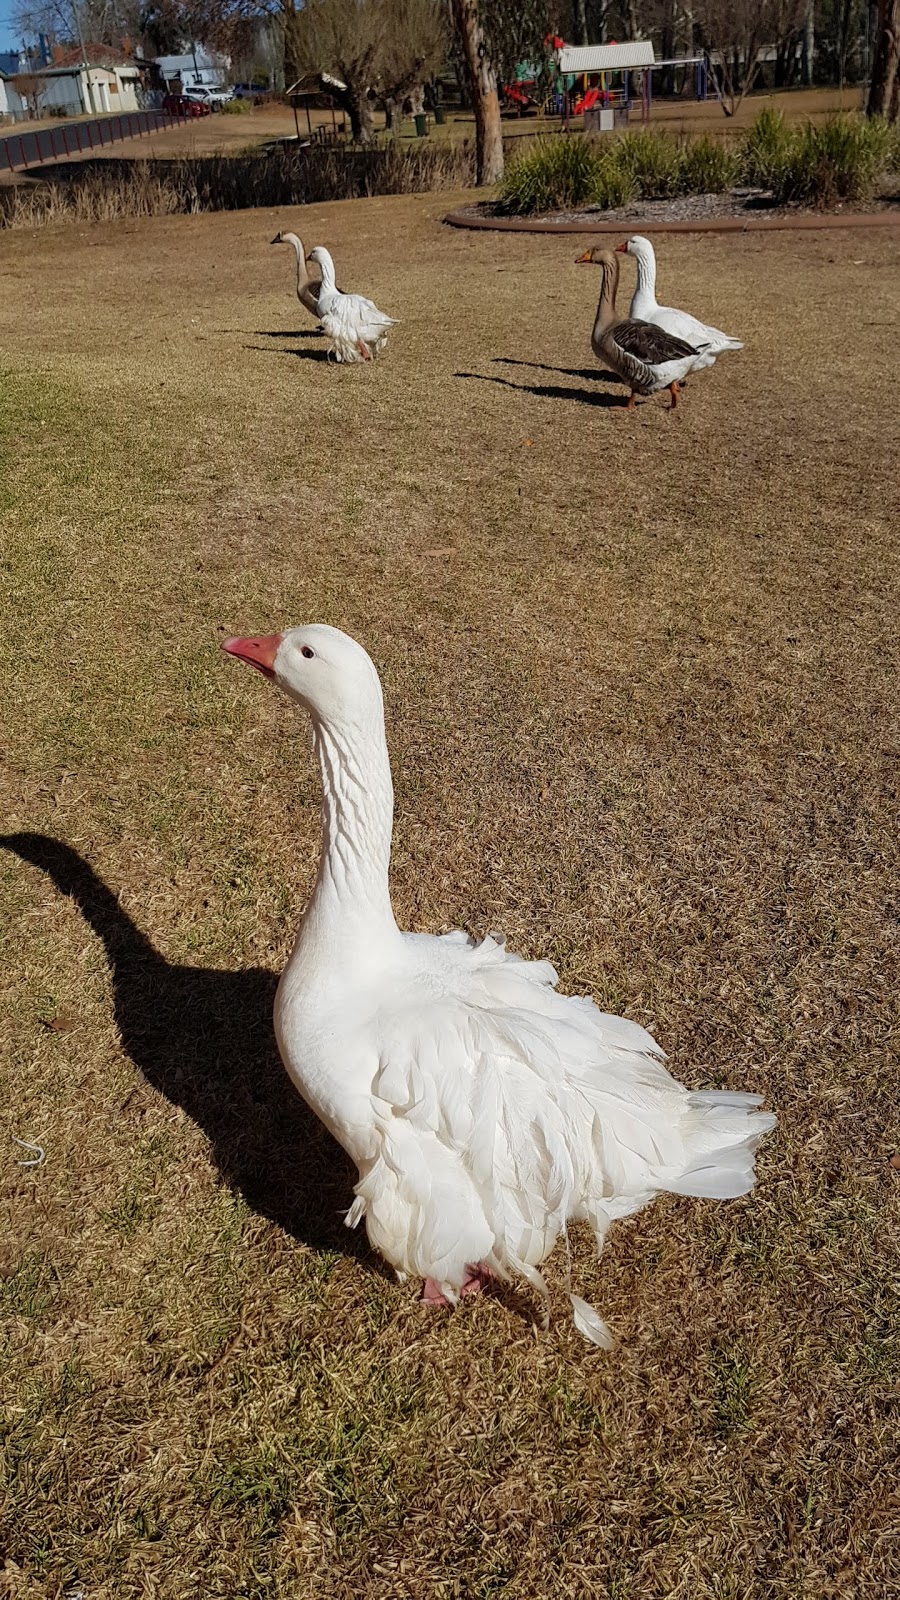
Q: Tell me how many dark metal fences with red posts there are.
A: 1